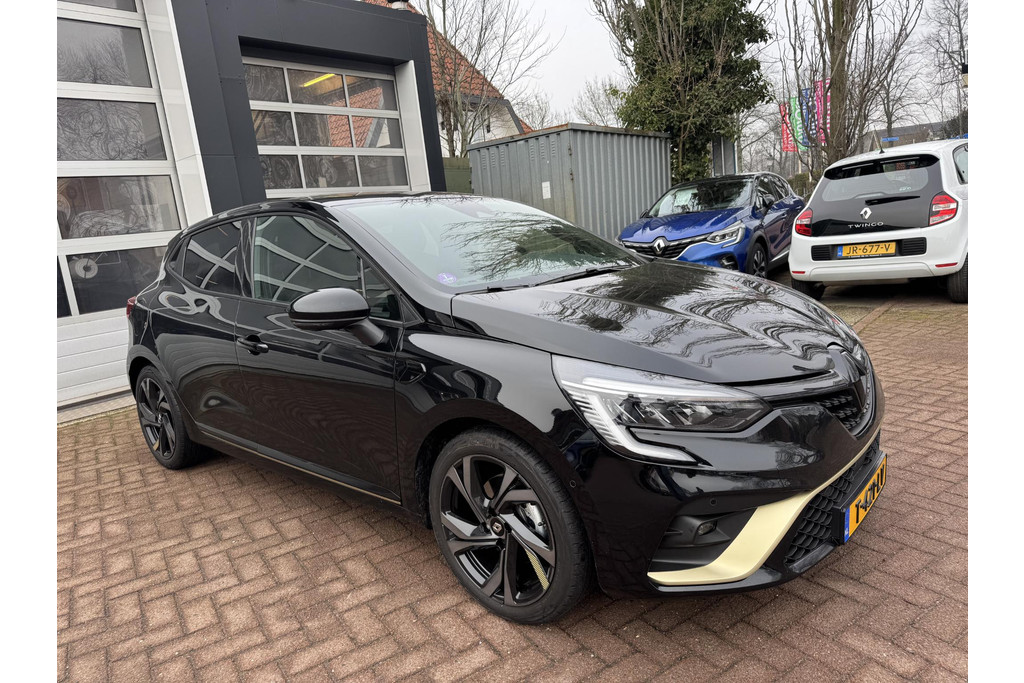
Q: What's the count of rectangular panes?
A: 15